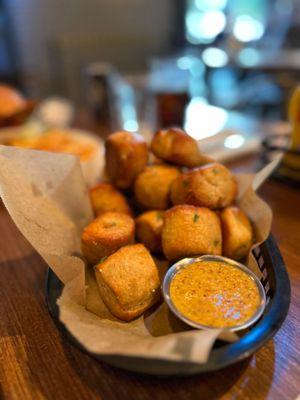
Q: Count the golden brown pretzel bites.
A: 10